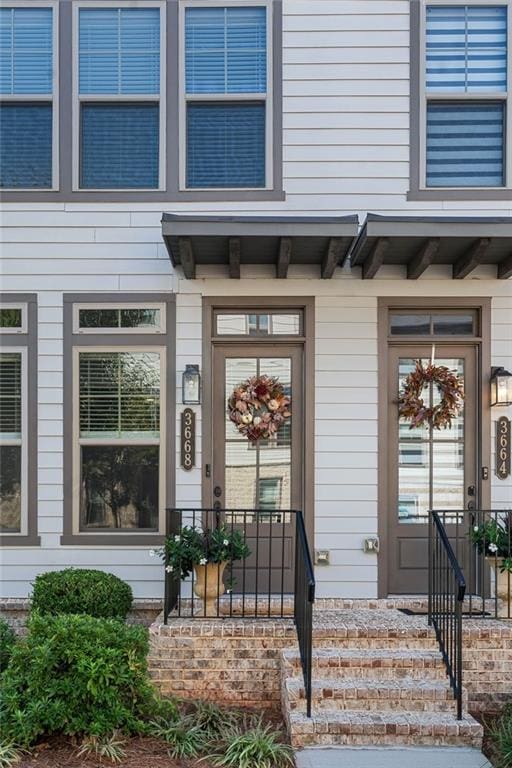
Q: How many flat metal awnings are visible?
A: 2